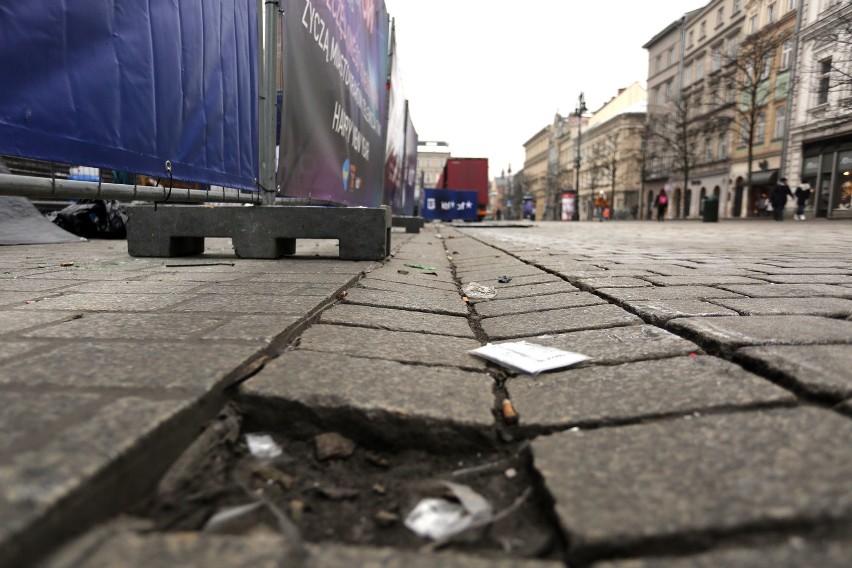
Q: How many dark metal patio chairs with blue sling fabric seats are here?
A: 0